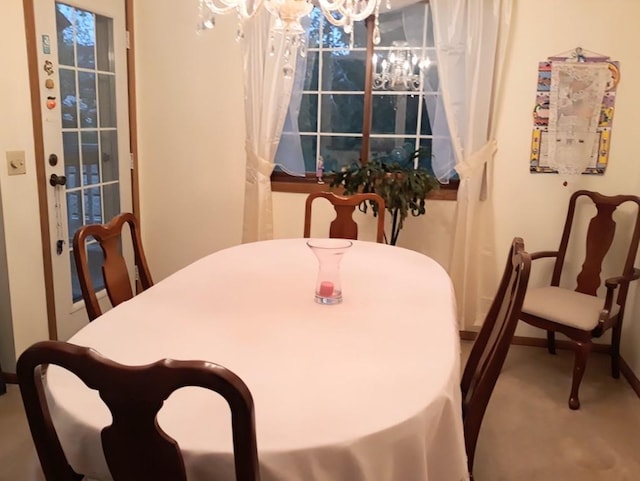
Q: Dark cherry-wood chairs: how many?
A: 5